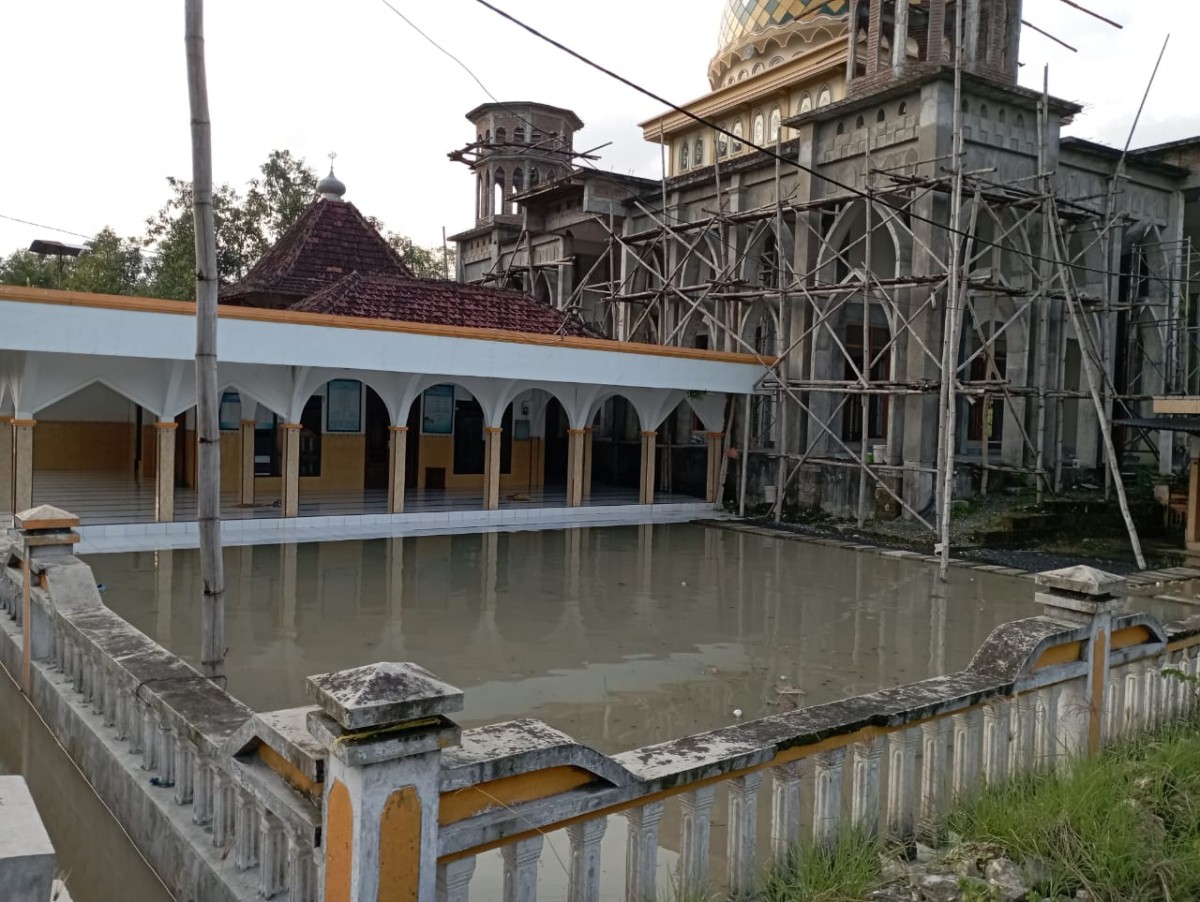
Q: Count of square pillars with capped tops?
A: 3